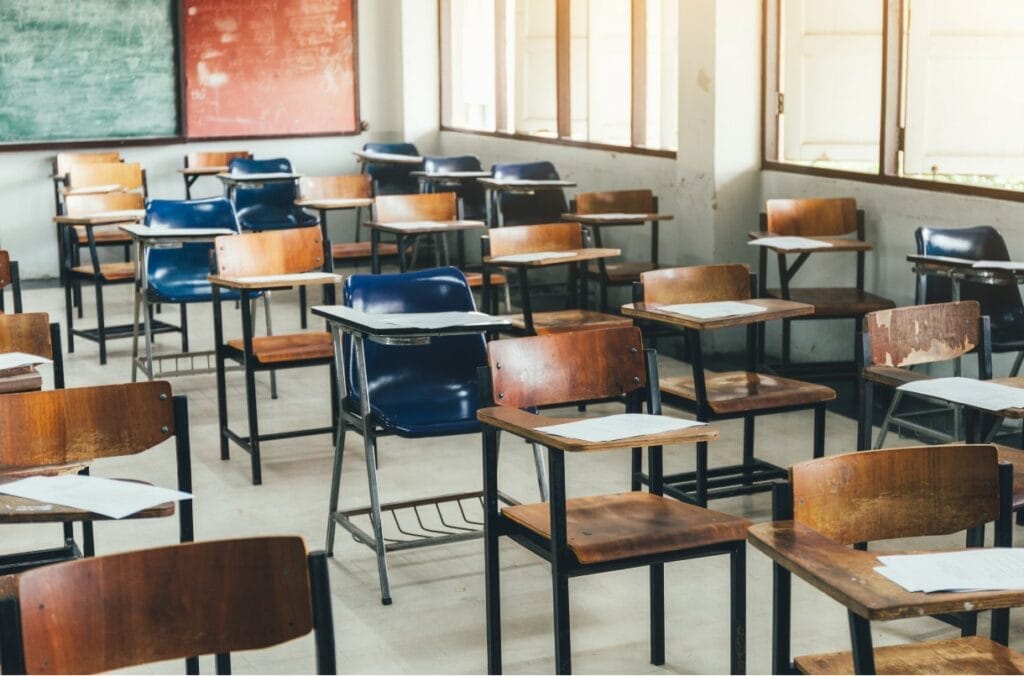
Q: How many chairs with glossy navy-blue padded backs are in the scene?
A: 7